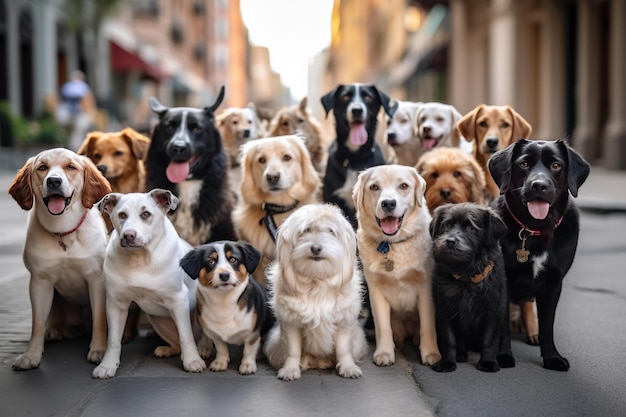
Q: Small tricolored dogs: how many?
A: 1